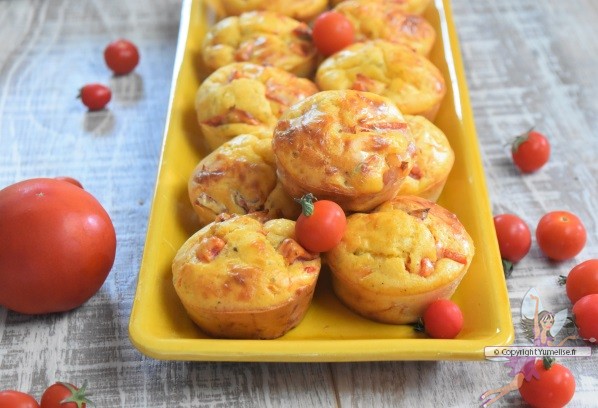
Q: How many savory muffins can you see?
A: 11